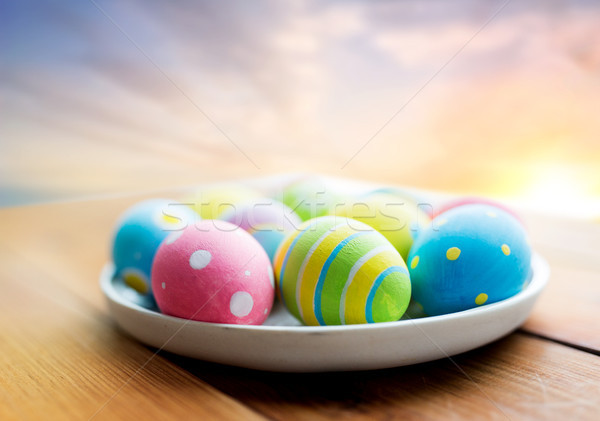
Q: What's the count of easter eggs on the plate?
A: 10